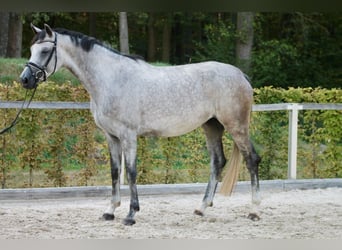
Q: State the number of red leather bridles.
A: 0